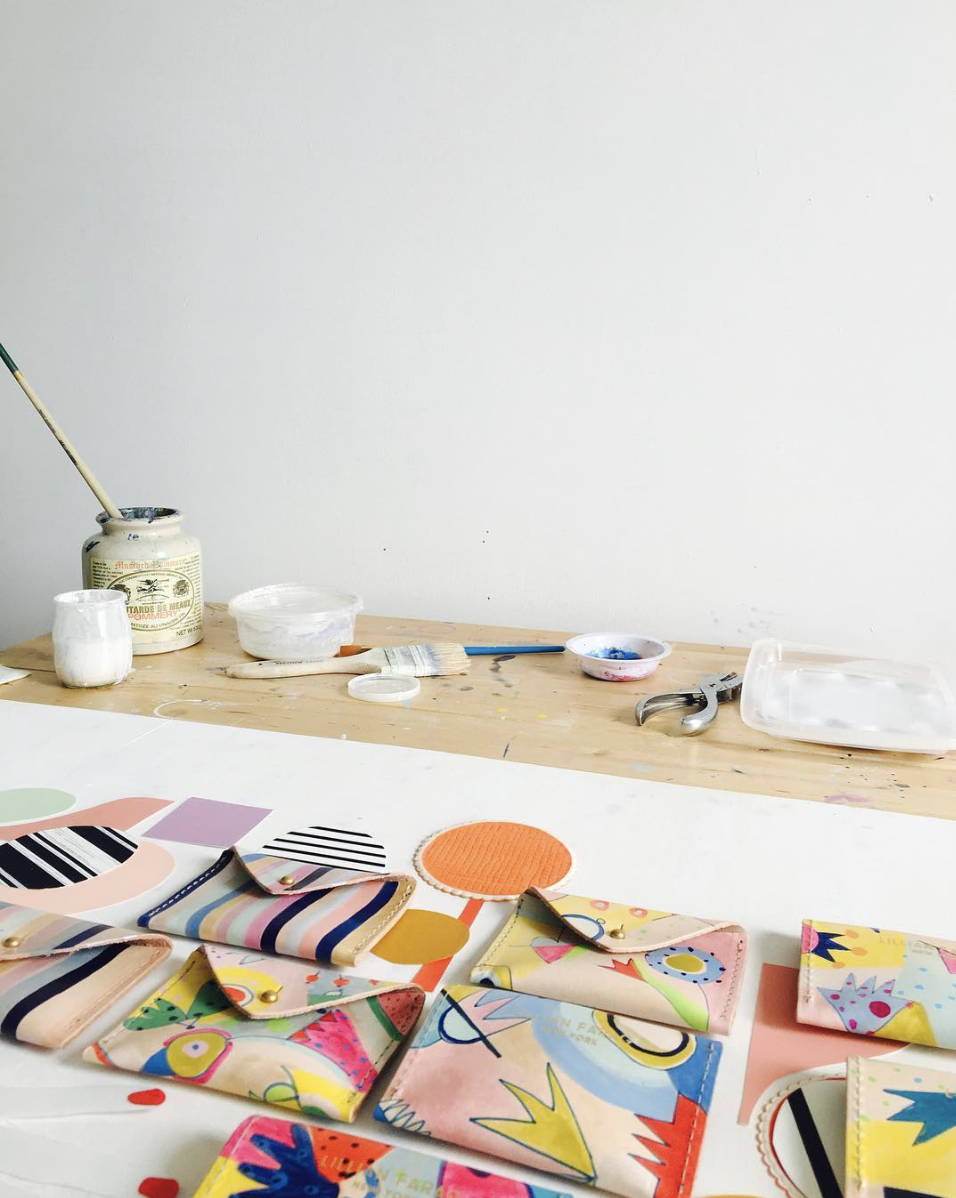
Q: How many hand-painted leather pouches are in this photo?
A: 8